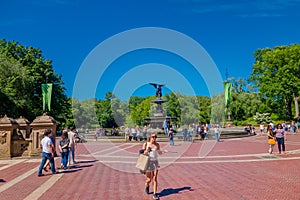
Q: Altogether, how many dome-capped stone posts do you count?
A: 3